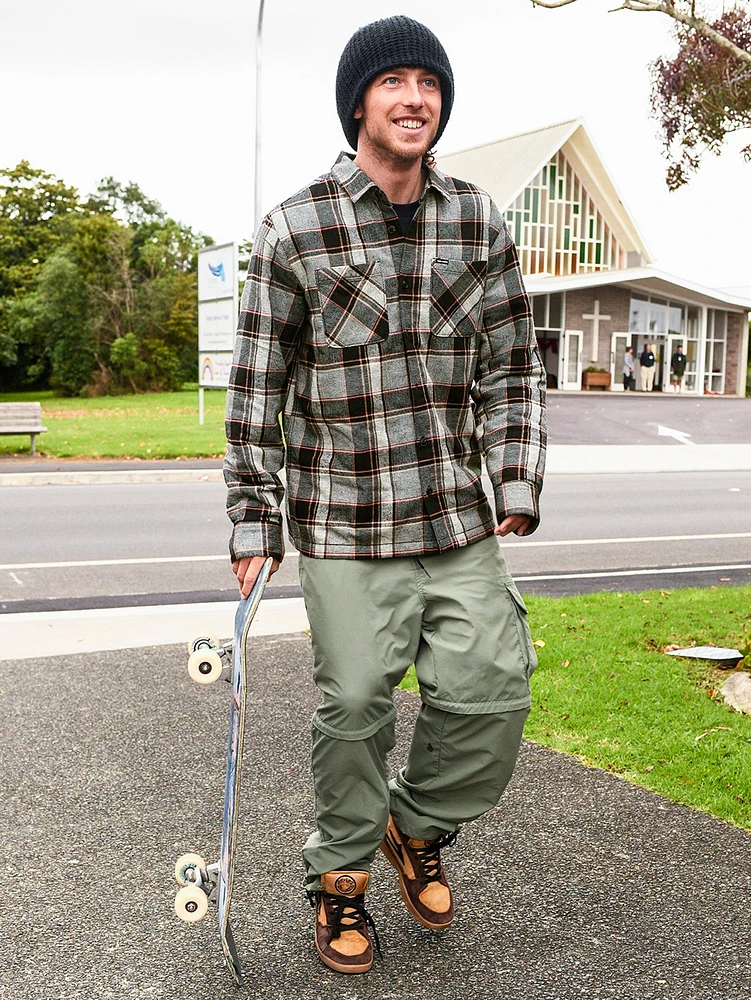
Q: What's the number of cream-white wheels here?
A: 4